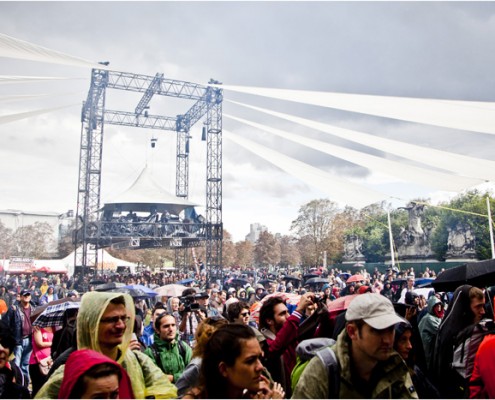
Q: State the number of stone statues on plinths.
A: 3